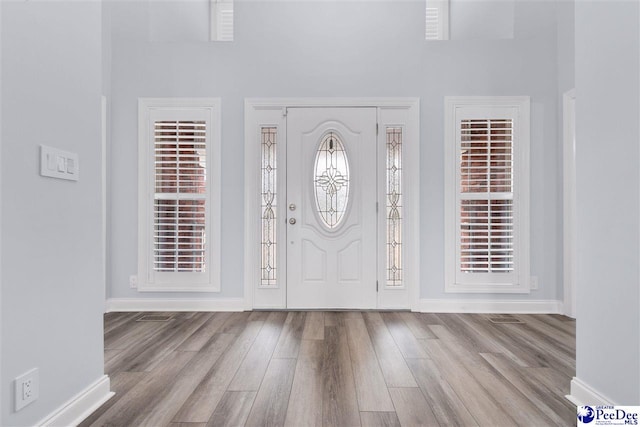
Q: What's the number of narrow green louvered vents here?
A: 0